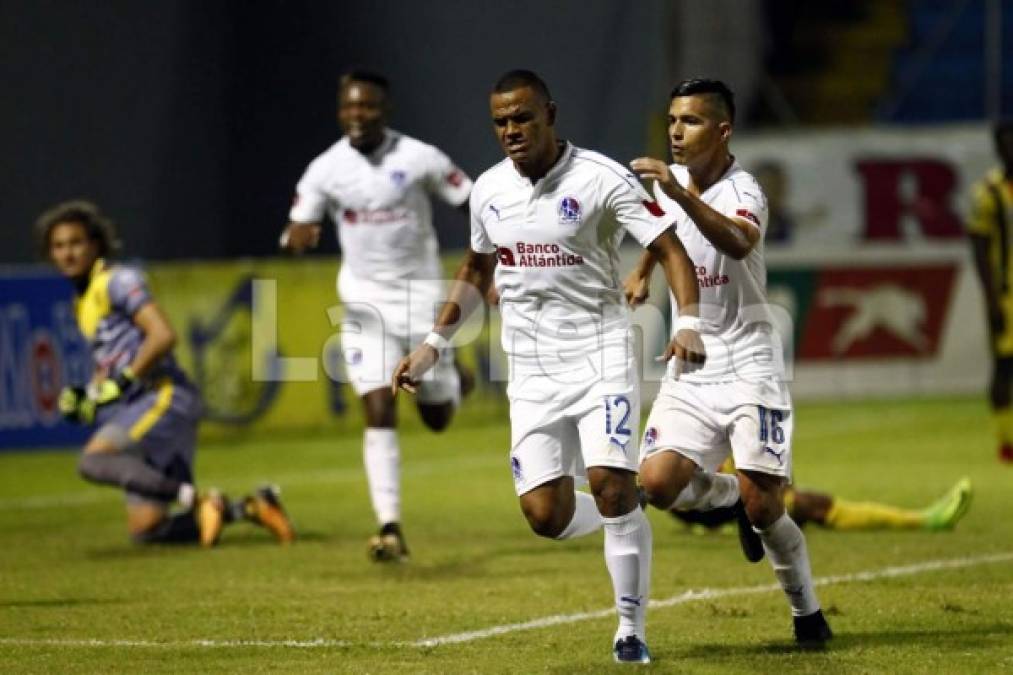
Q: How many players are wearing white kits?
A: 3